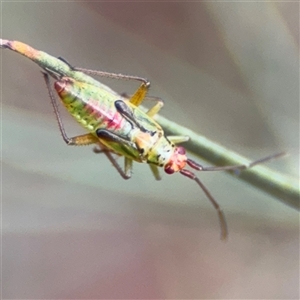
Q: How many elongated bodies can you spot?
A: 1